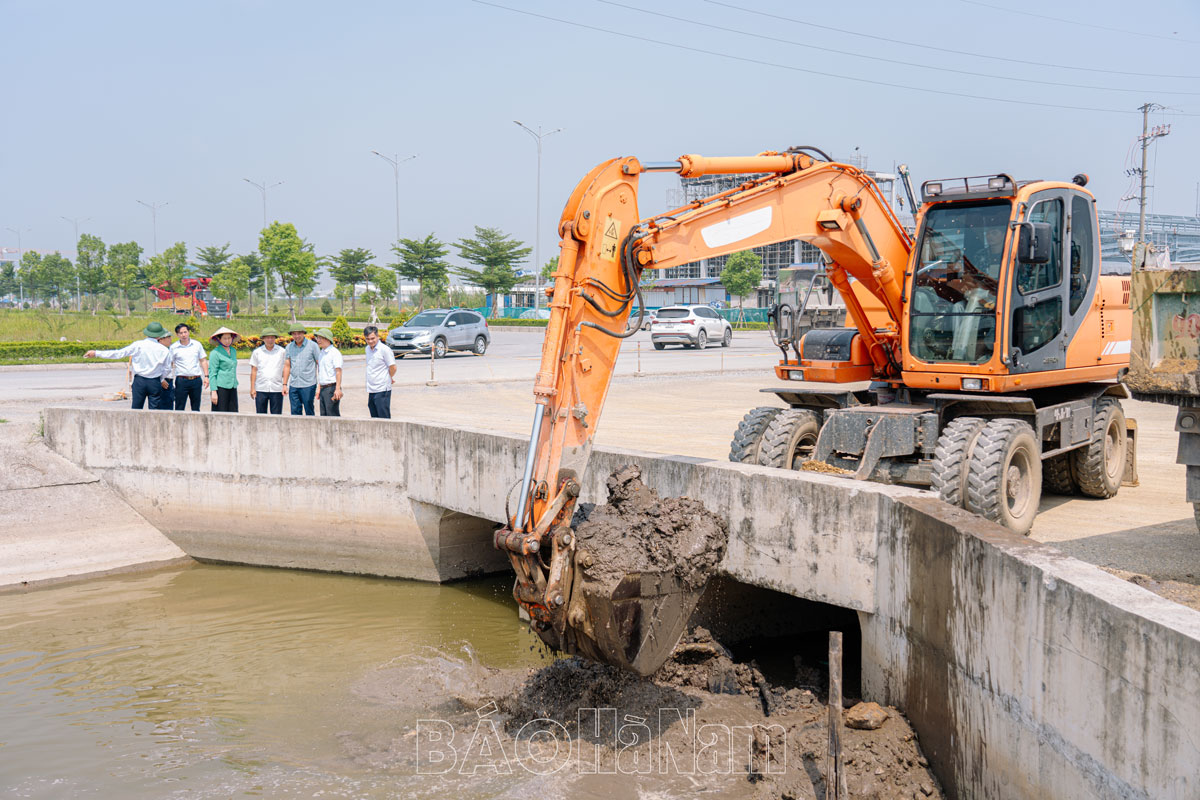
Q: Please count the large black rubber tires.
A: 6